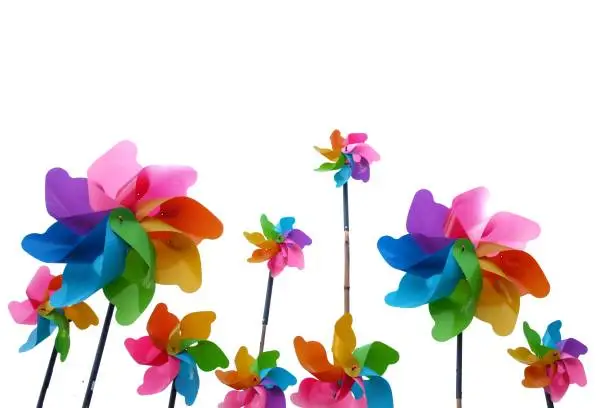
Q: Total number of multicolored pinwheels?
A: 9